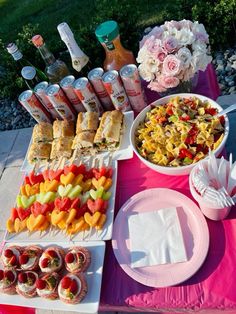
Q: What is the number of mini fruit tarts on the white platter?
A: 8